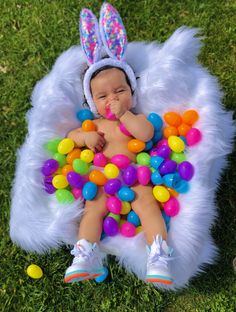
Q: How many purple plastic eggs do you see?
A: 9